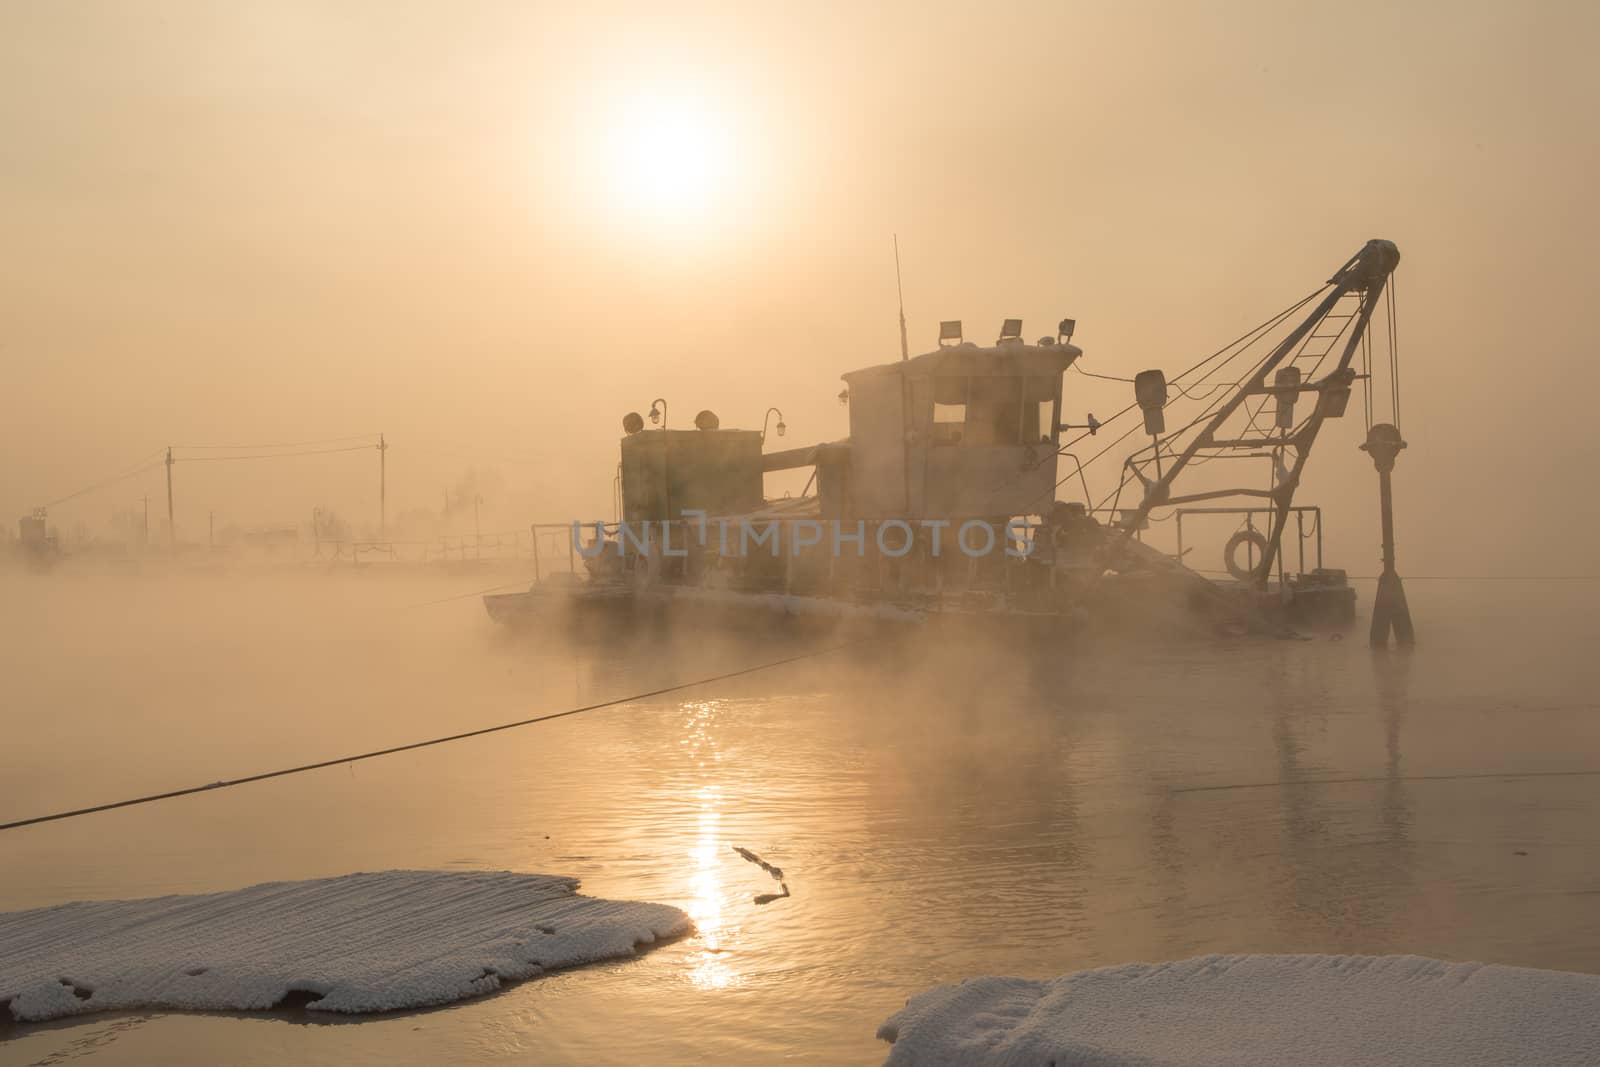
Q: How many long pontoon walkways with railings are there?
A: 1